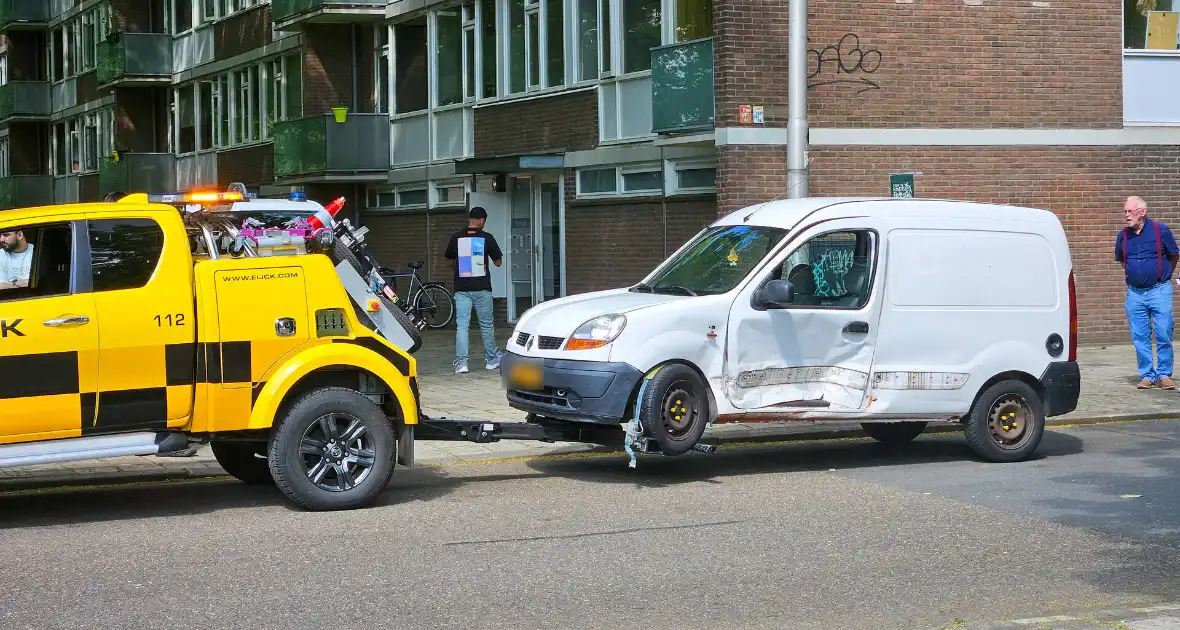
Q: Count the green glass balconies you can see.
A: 8